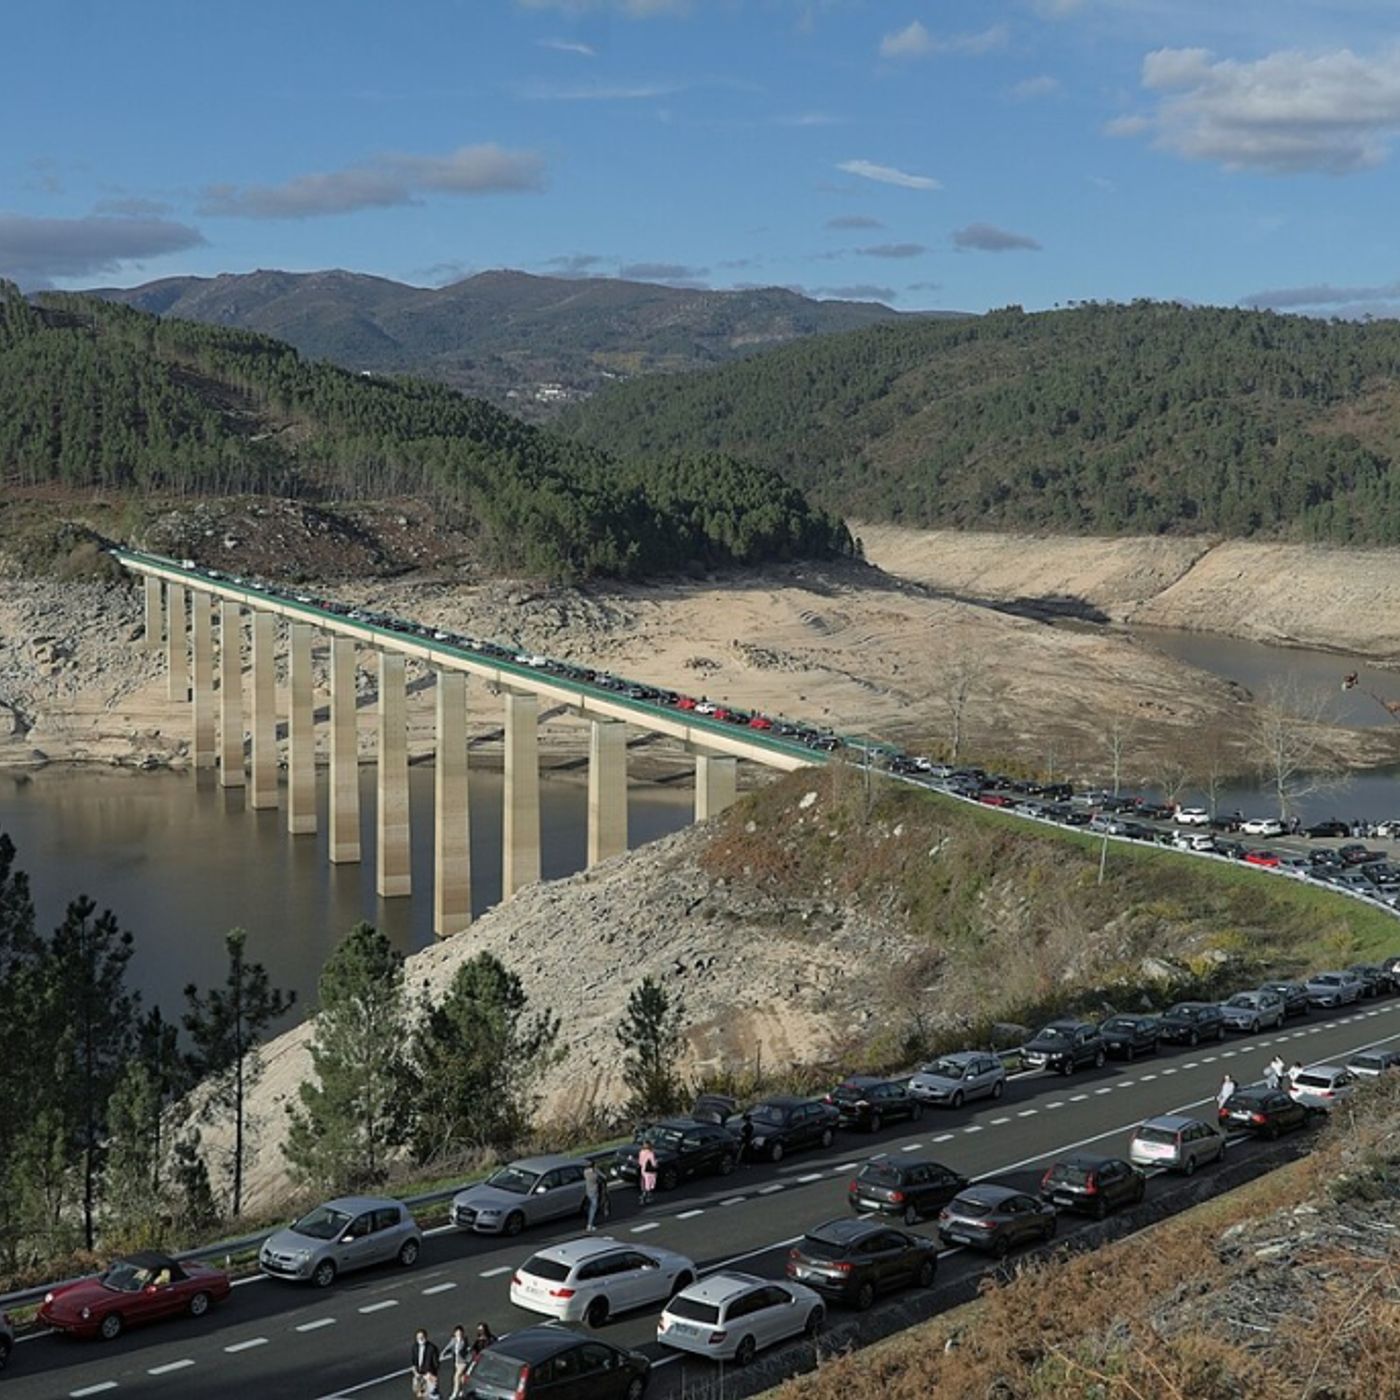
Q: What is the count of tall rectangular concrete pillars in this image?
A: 12